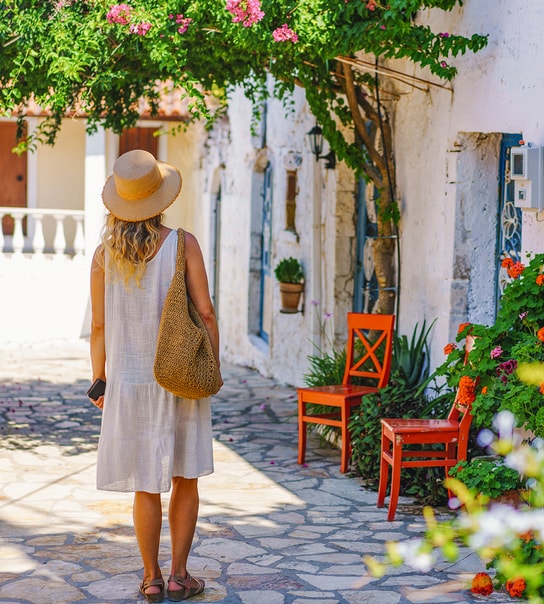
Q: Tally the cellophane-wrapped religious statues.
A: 0